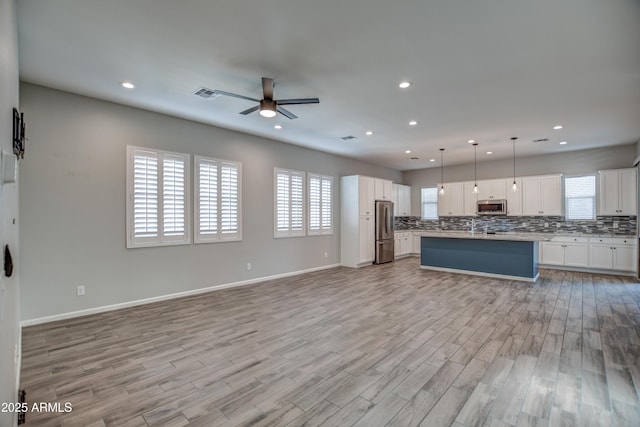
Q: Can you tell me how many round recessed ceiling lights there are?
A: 11